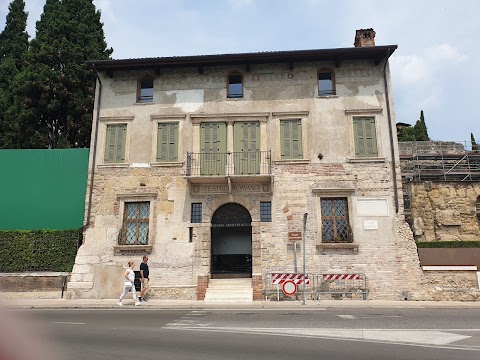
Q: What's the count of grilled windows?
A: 4